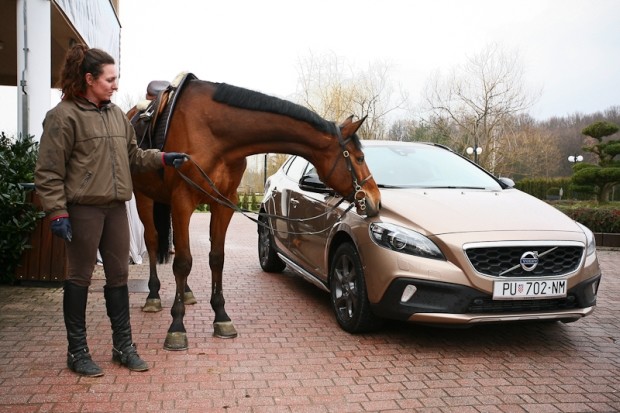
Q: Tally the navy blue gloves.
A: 2